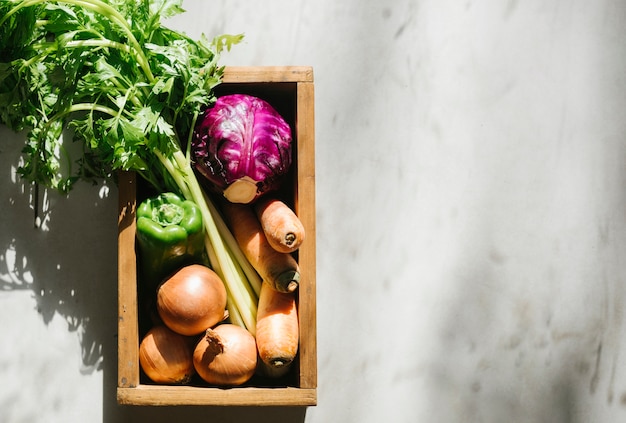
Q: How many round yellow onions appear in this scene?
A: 3